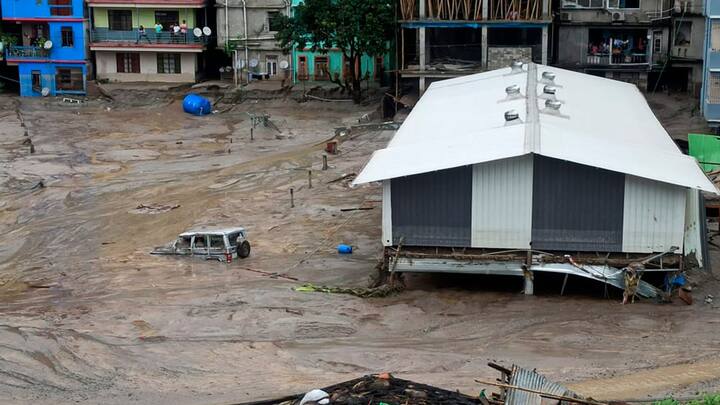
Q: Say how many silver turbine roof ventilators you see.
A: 6